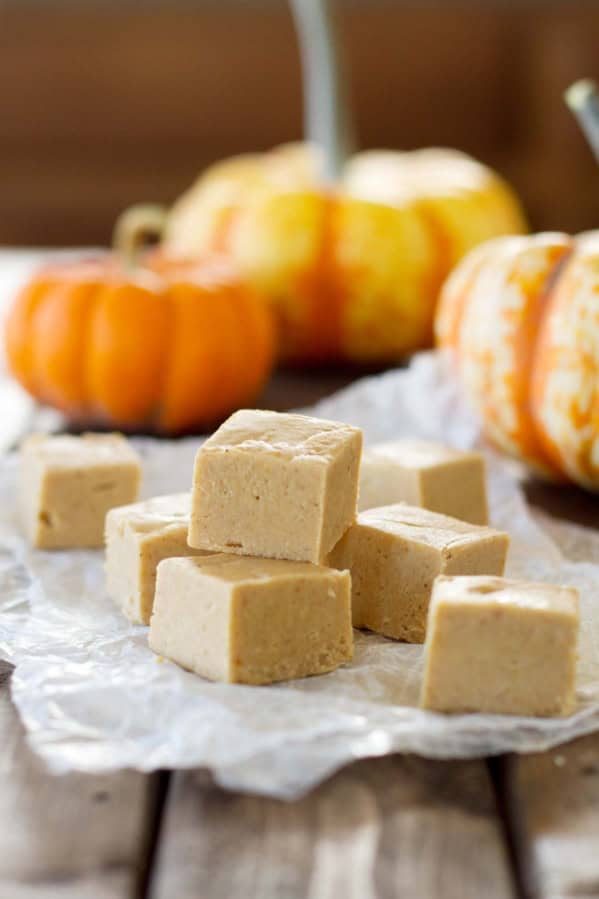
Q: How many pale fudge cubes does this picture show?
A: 7